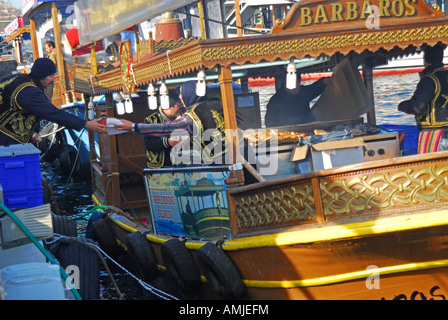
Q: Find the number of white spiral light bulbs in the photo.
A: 7